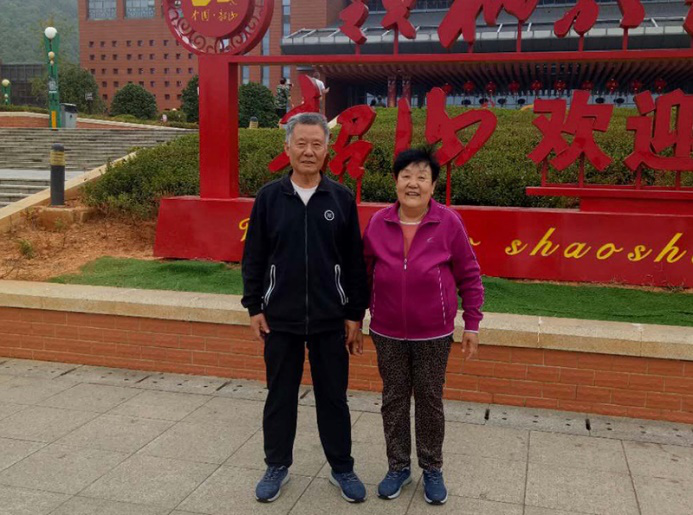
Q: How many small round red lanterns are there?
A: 10